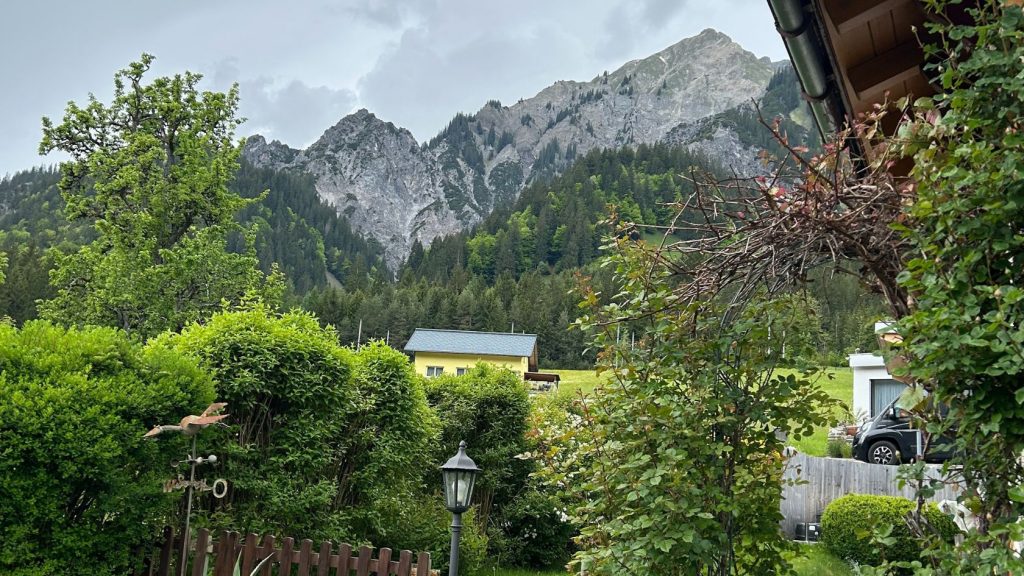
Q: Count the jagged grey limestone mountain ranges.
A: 1